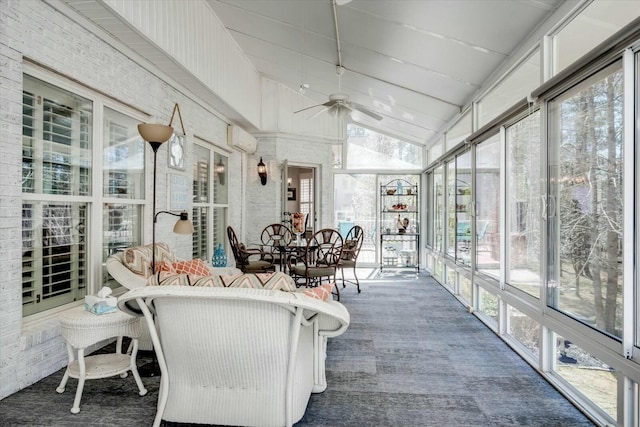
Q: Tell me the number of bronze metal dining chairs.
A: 4